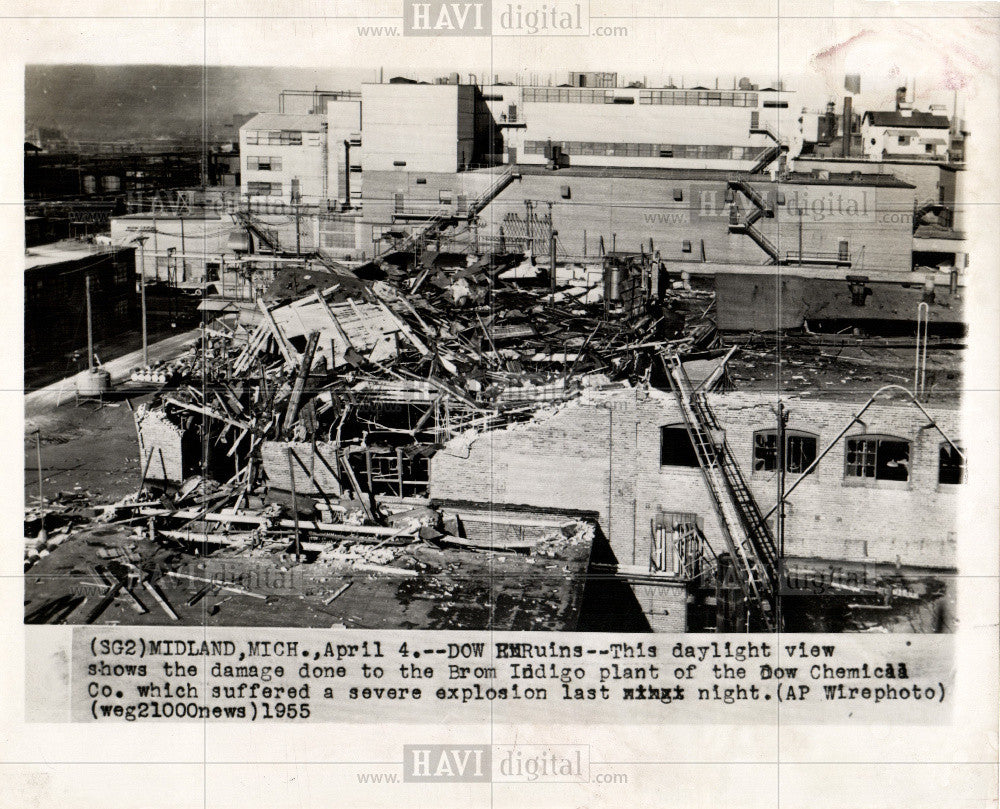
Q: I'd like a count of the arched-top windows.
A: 4